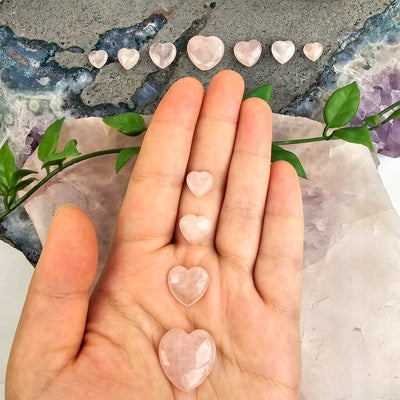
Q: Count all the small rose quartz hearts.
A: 11